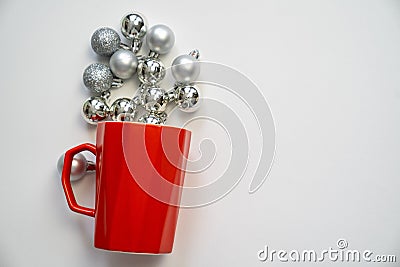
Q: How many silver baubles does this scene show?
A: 13